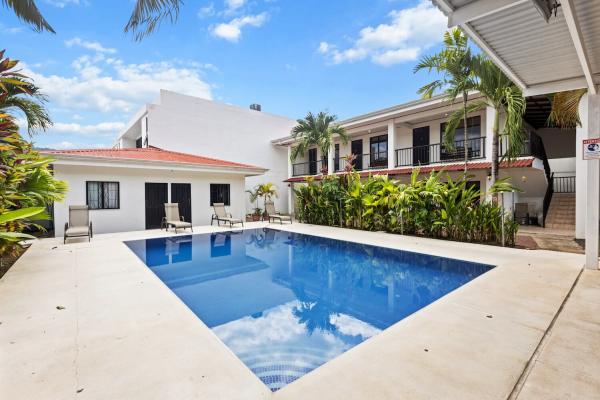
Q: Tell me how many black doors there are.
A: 5